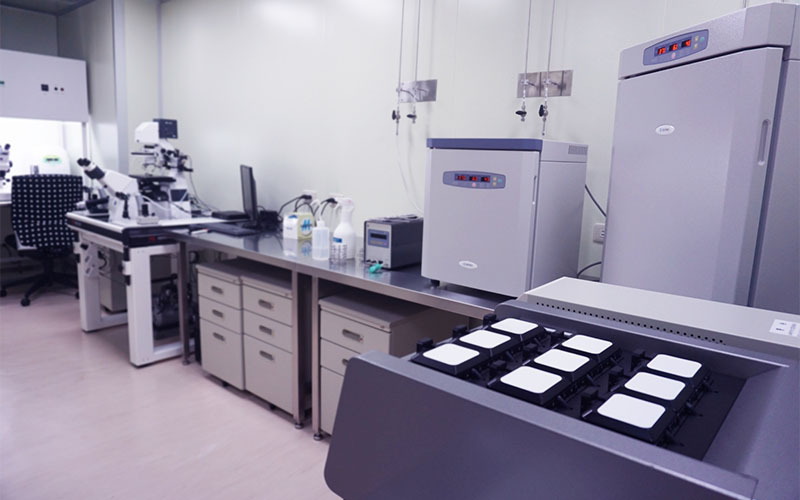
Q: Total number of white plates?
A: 9